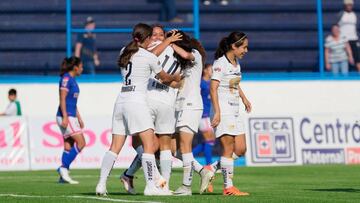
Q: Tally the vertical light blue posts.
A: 3